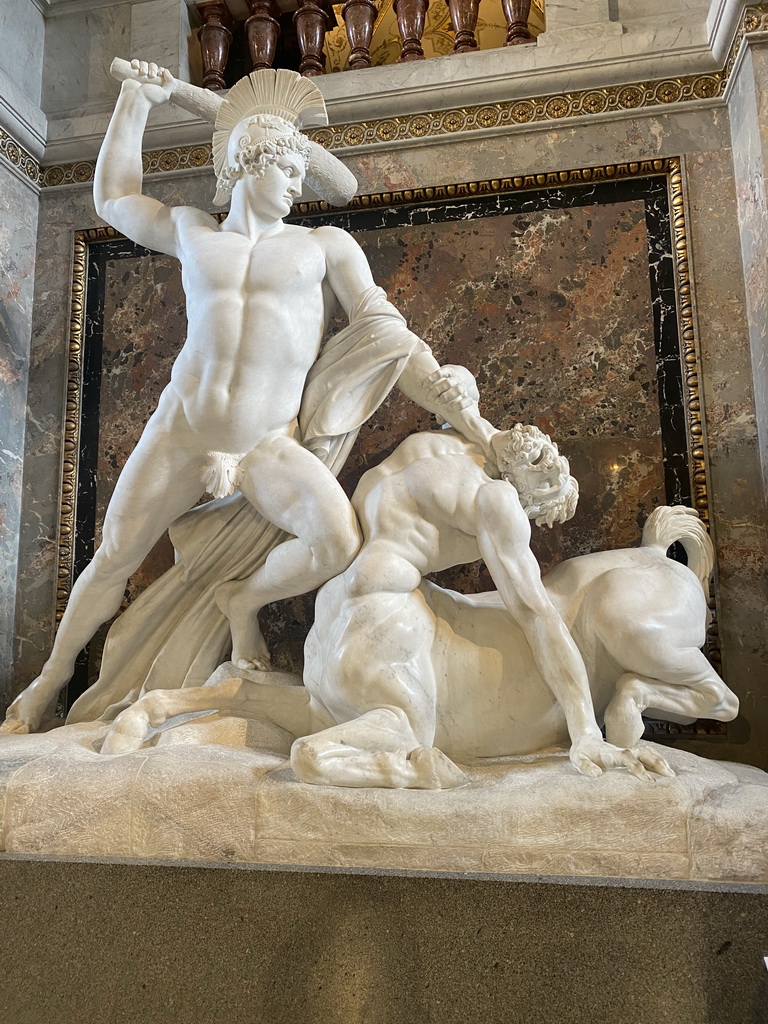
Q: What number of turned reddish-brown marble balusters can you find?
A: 7